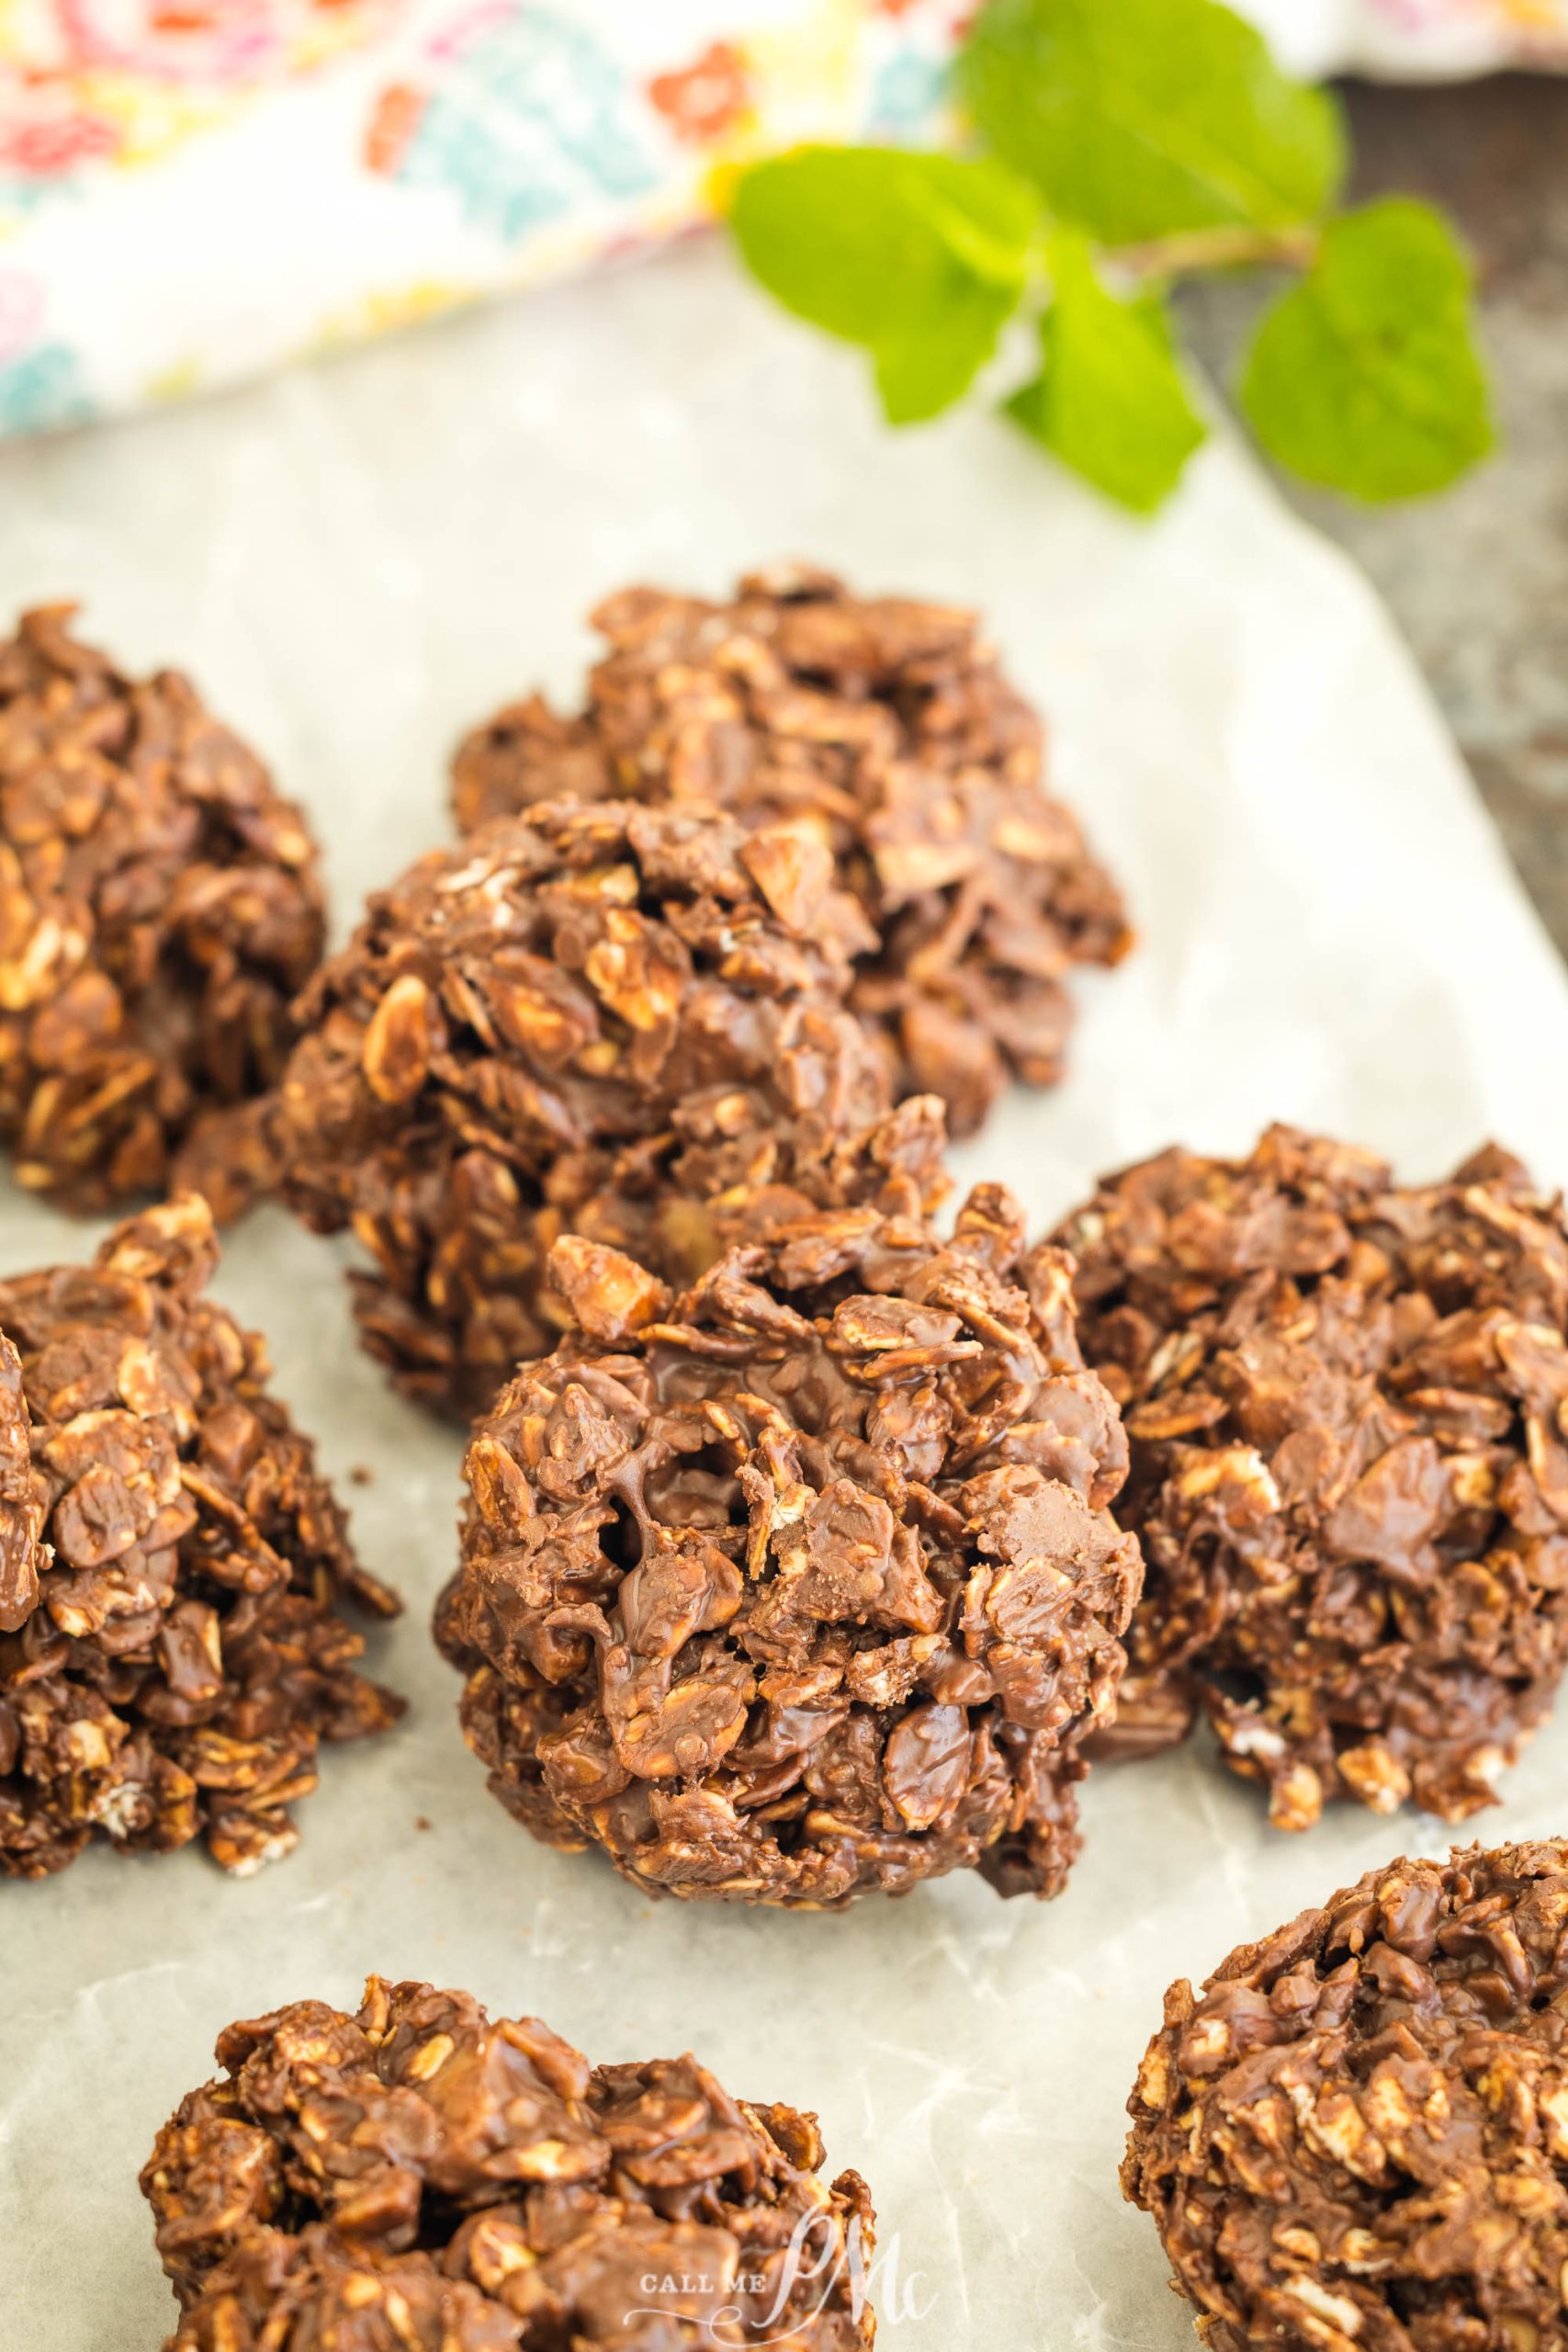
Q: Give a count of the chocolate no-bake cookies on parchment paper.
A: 8